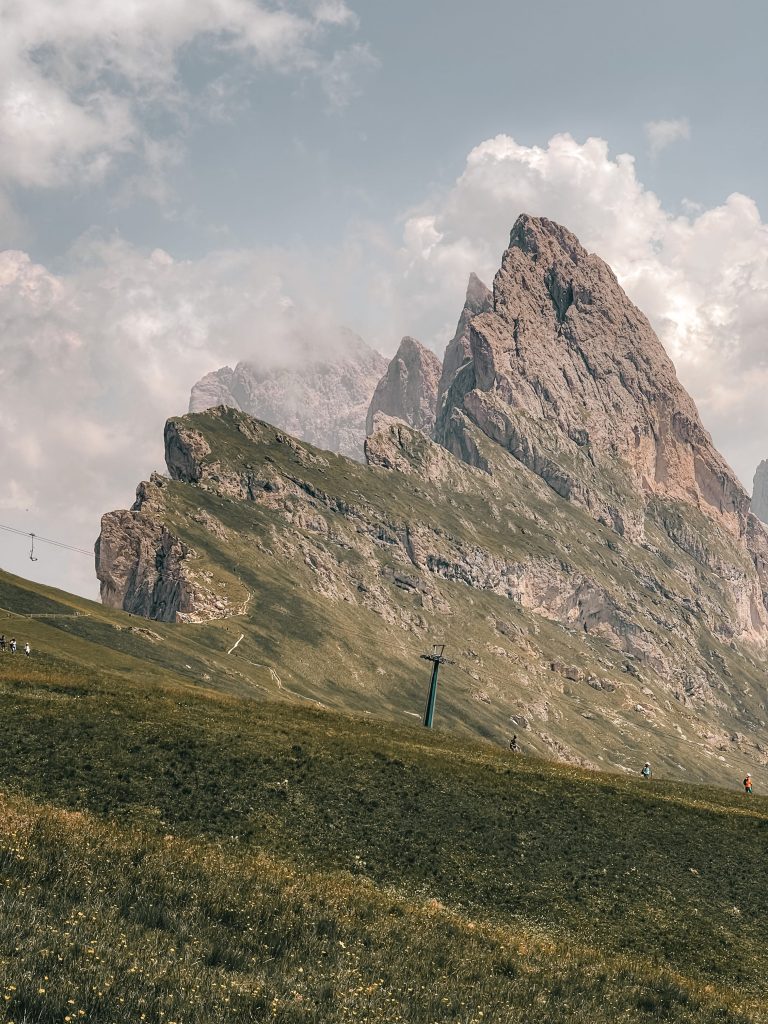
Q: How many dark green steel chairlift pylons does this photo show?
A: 1